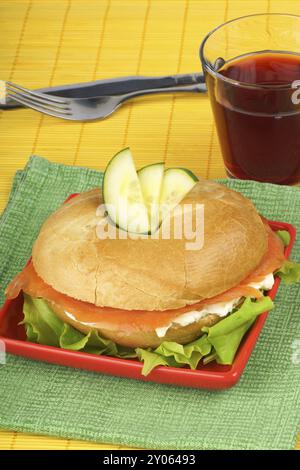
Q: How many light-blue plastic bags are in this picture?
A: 0